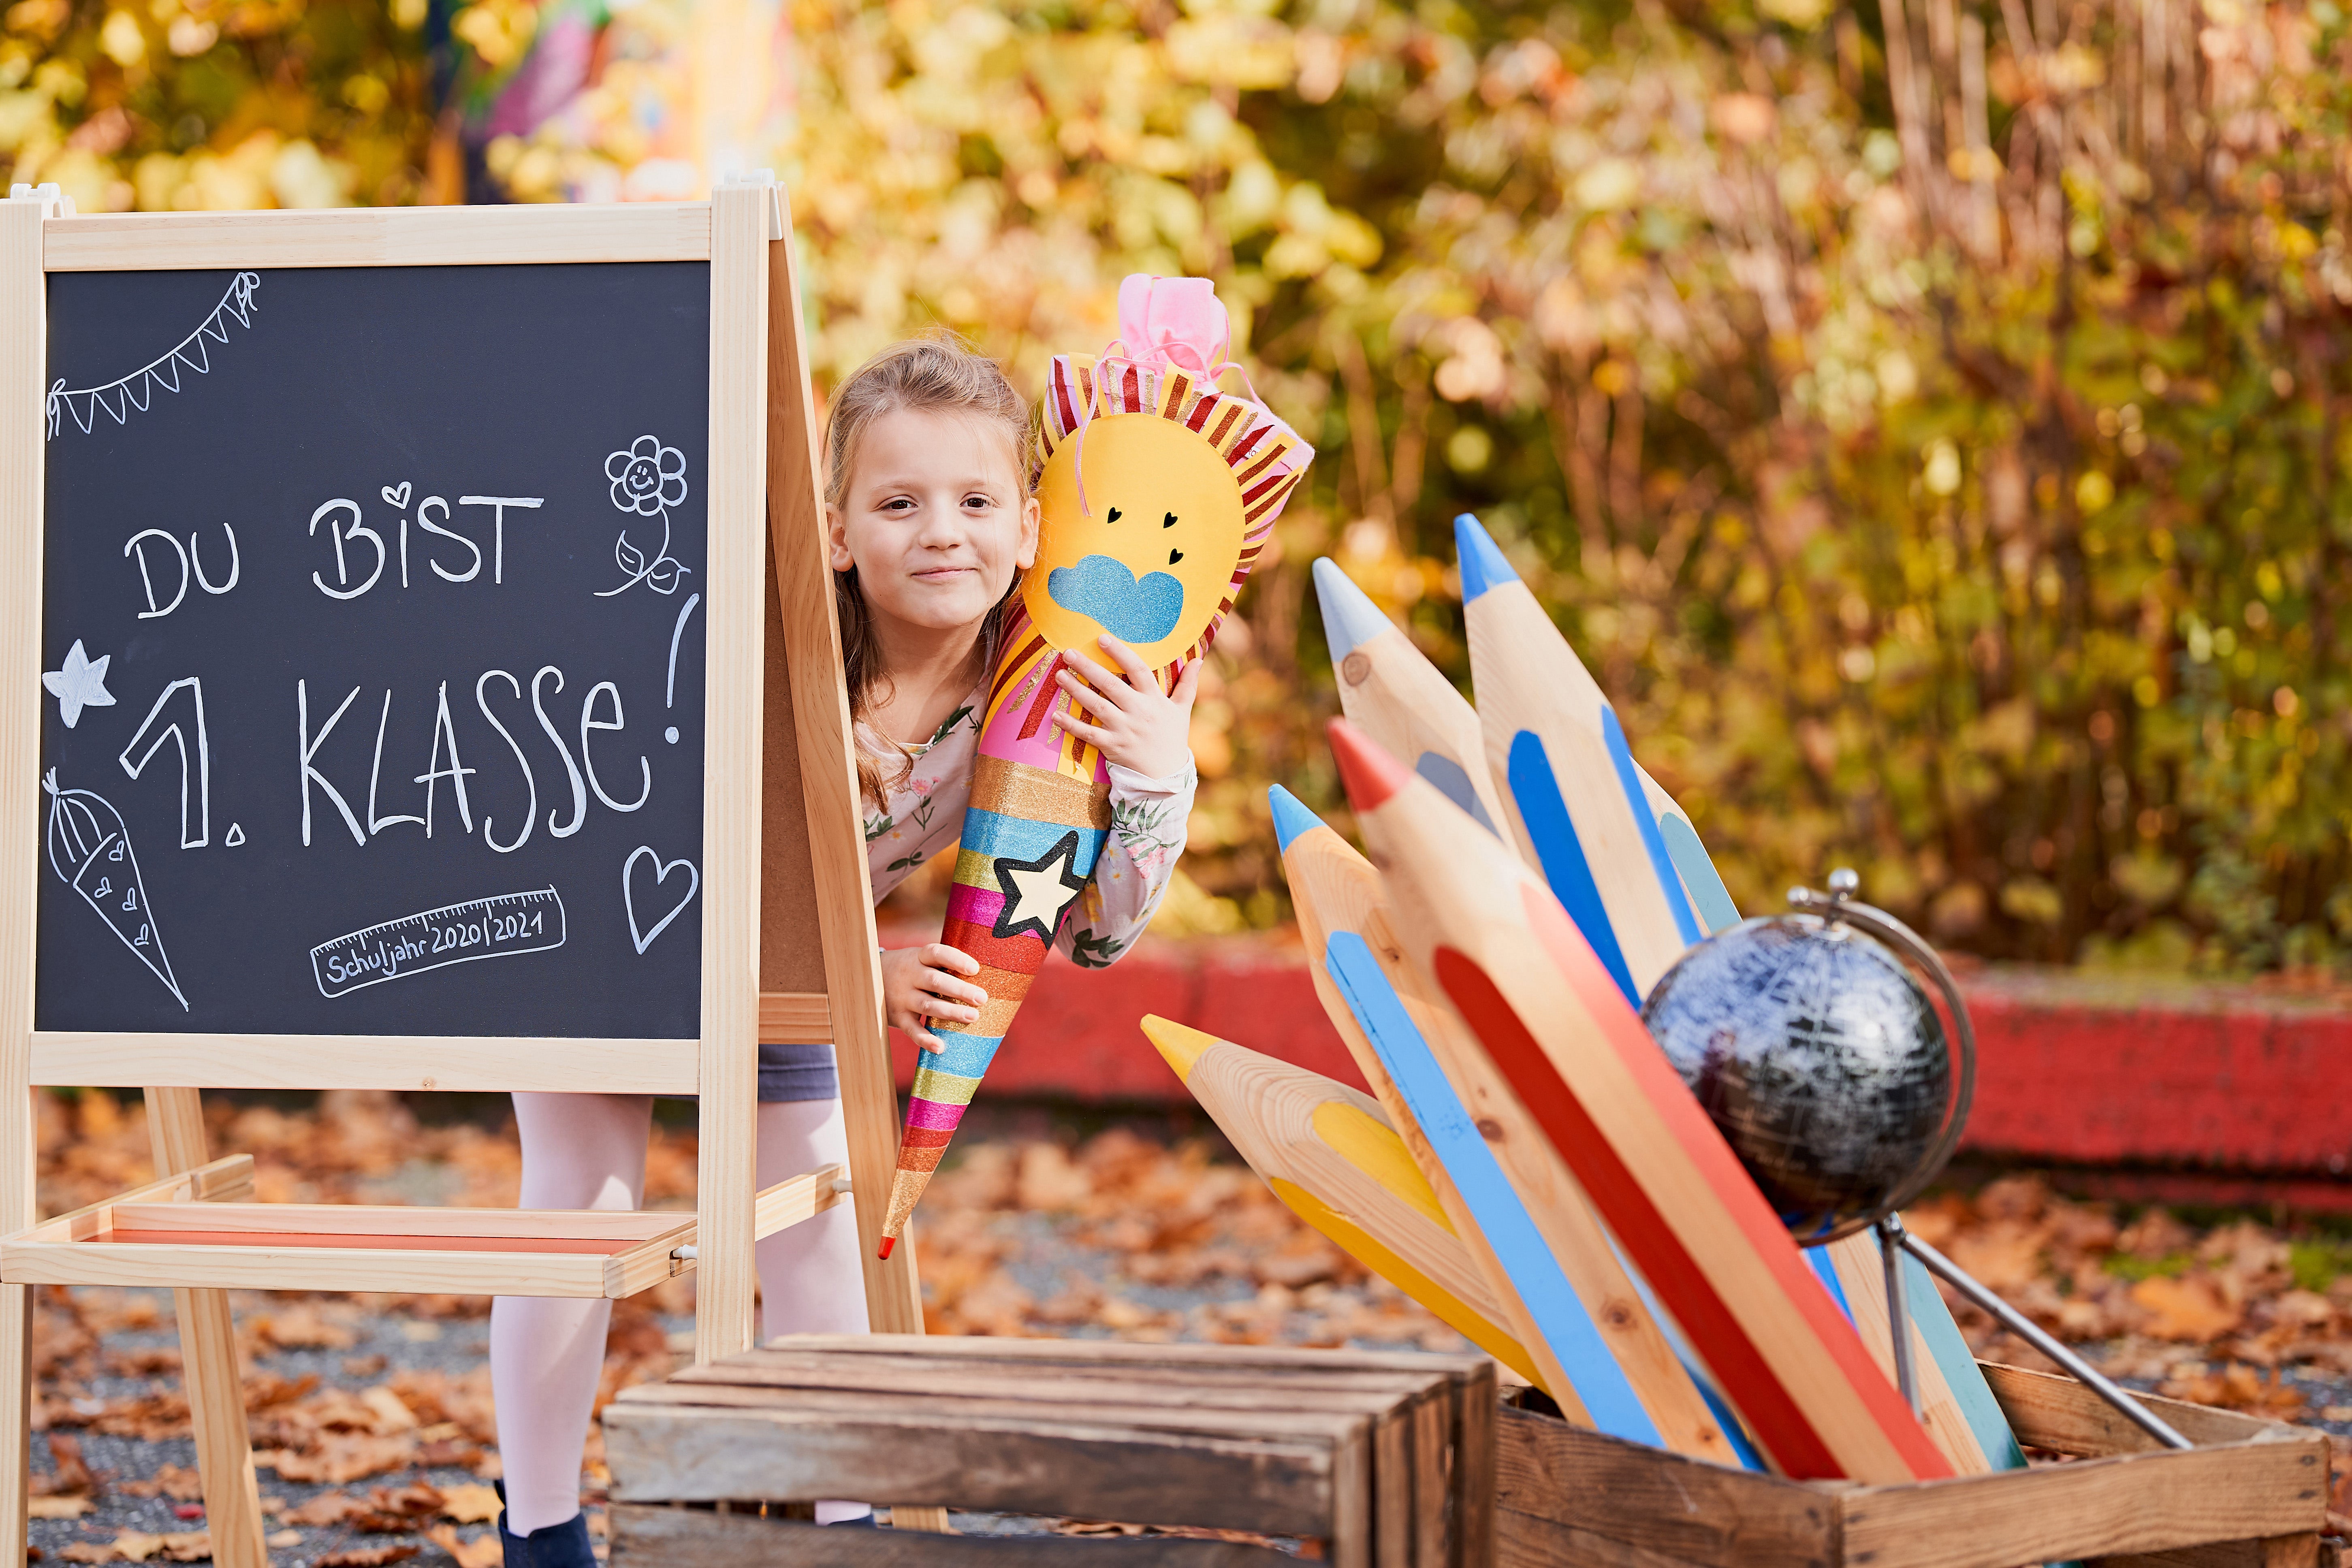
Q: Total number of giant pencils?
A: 6